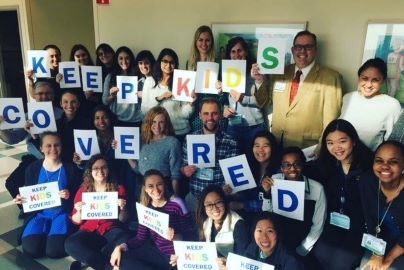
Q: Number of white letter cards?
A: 15